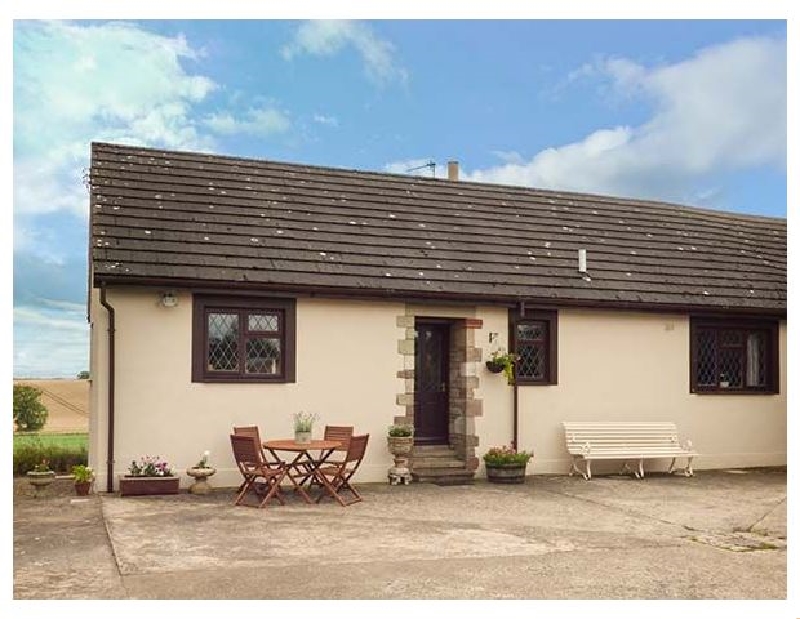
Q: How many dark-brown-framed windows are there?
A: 3